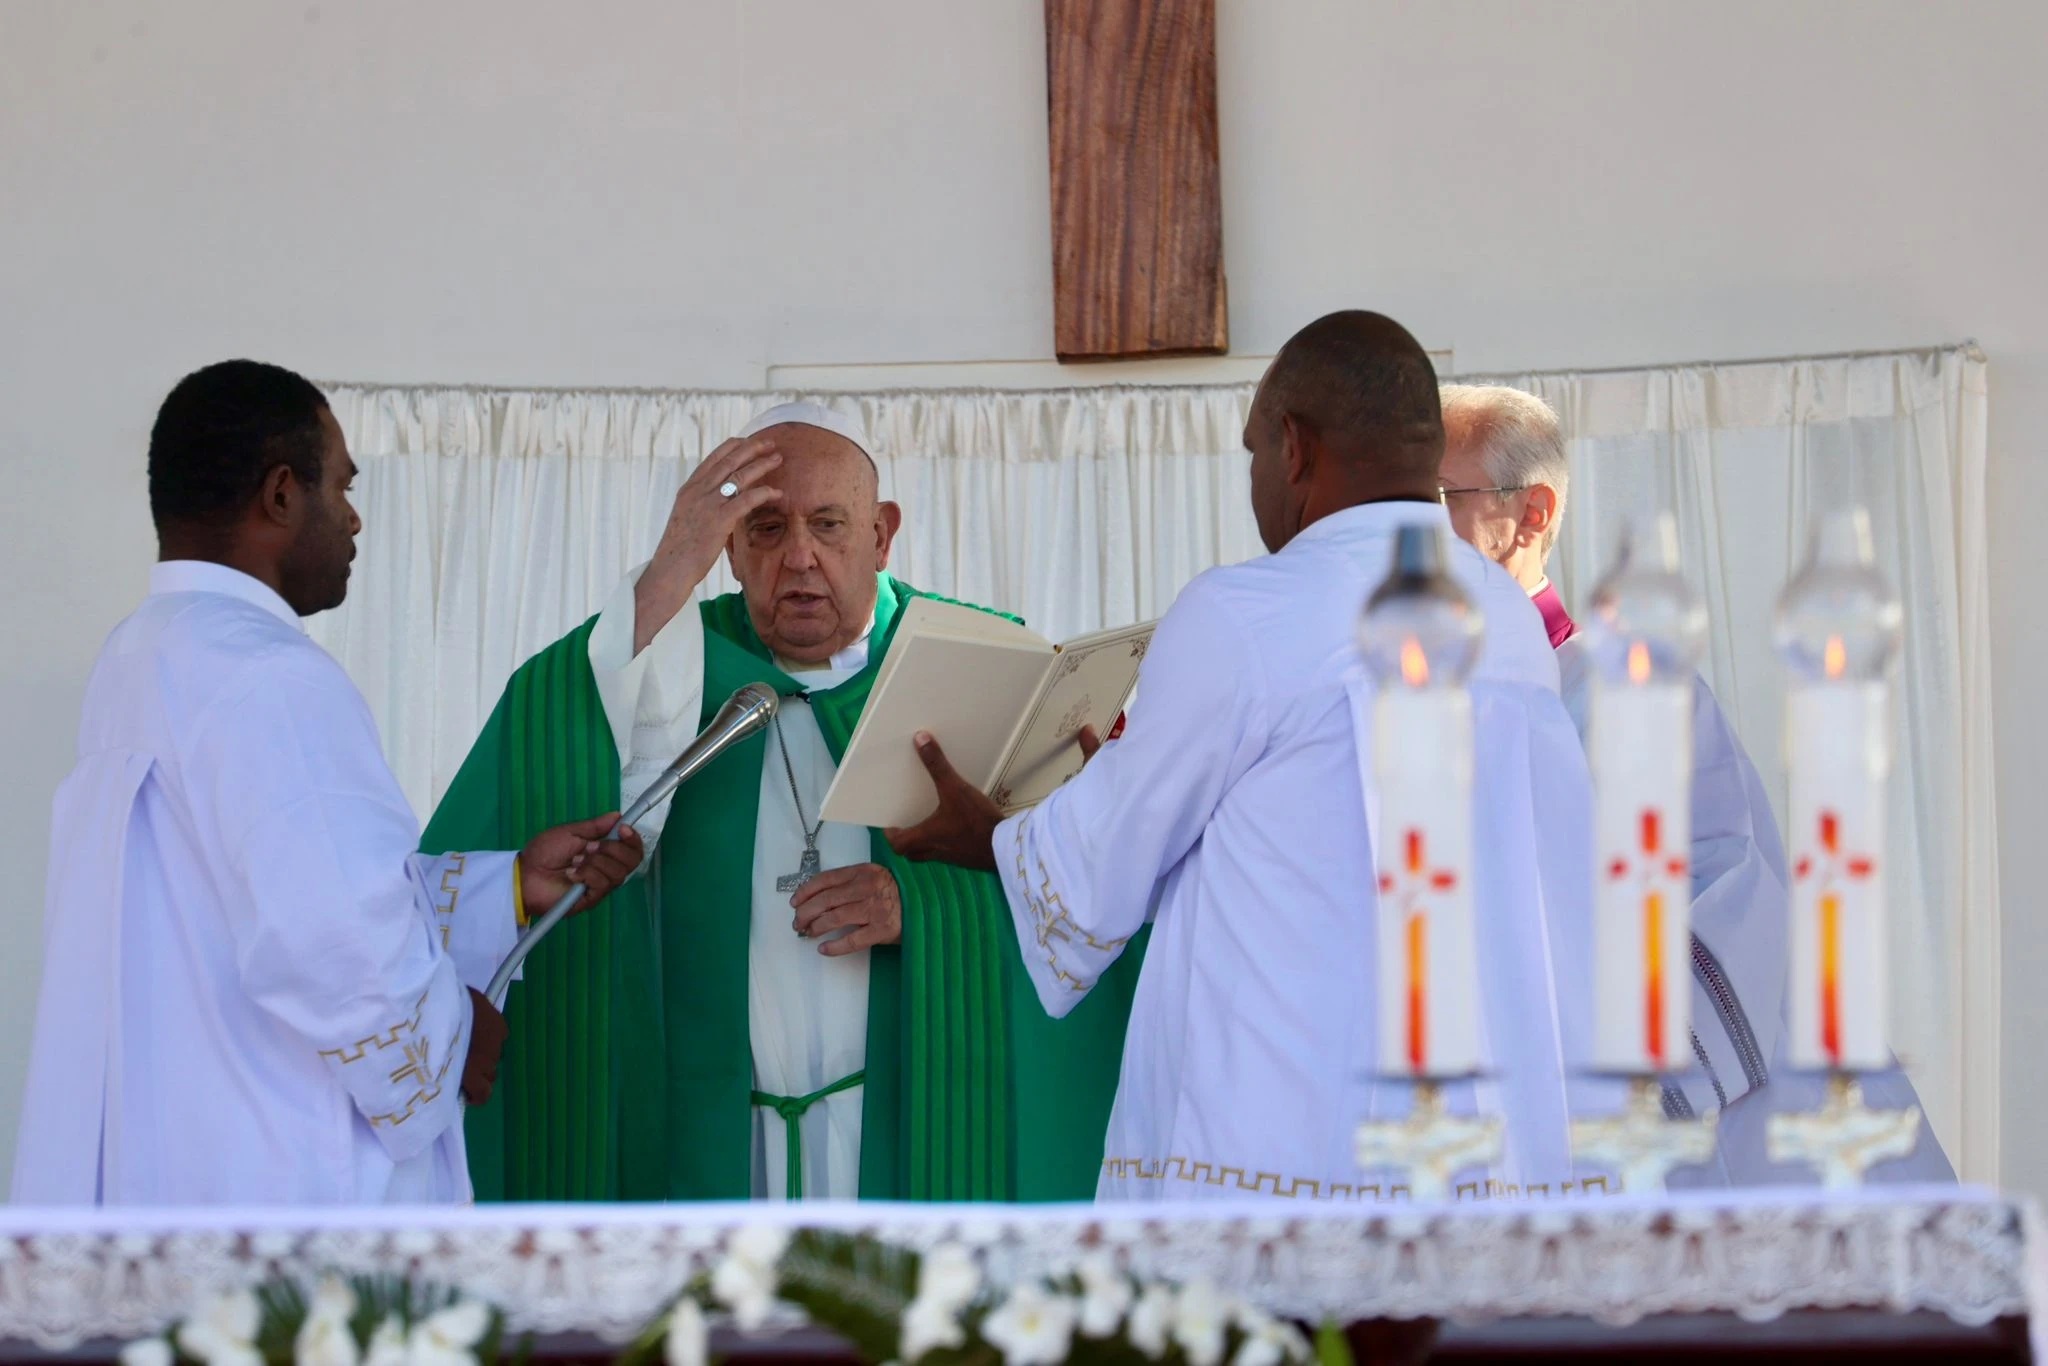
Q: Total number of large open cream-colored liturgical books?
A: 1